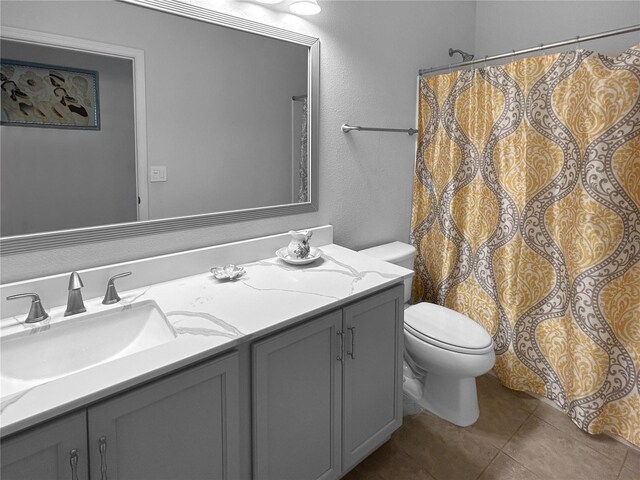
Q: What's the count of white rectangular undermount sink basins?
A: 1